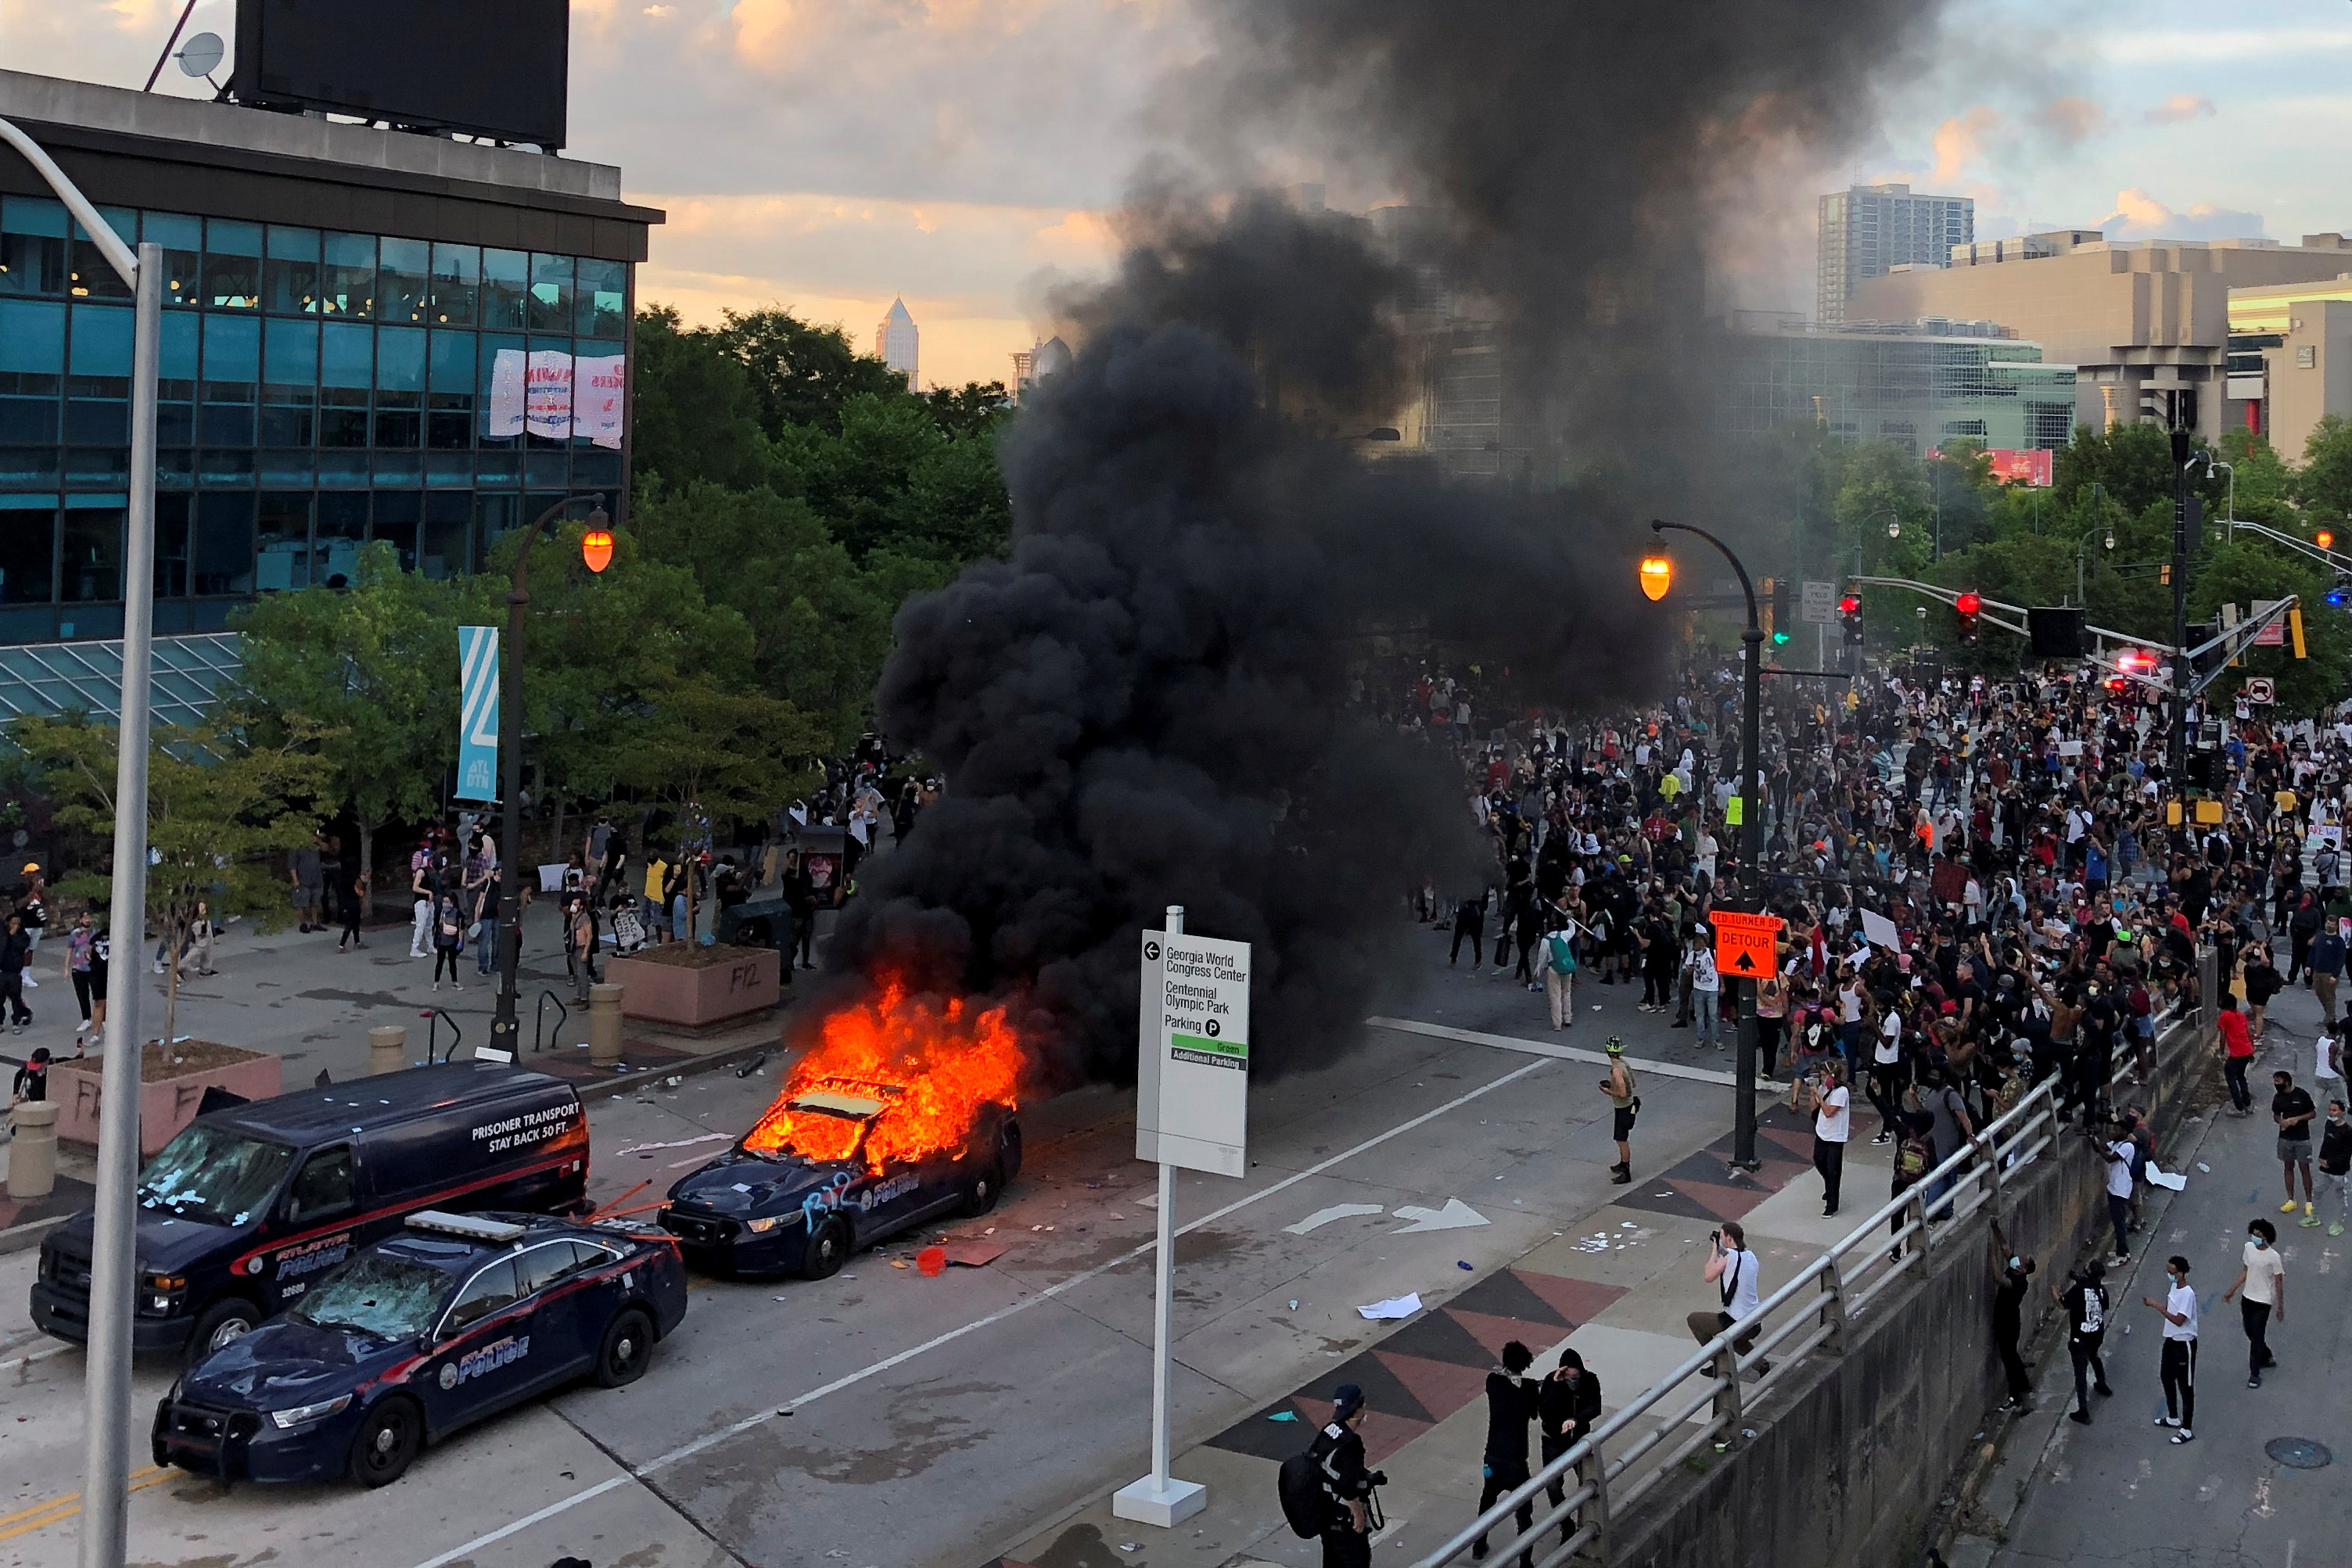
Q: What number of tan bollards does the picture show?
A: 3